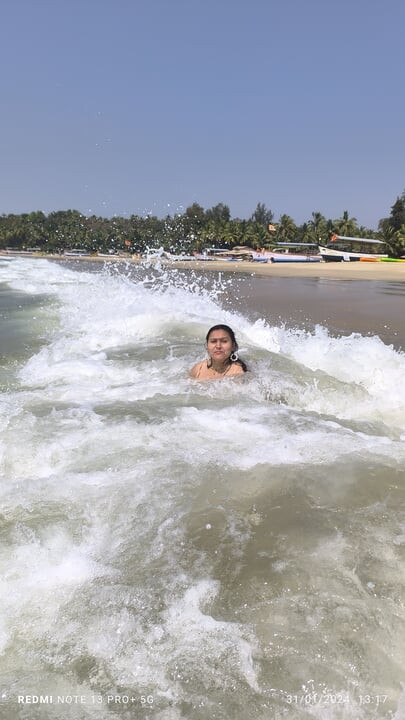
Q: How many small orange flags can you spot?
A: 3